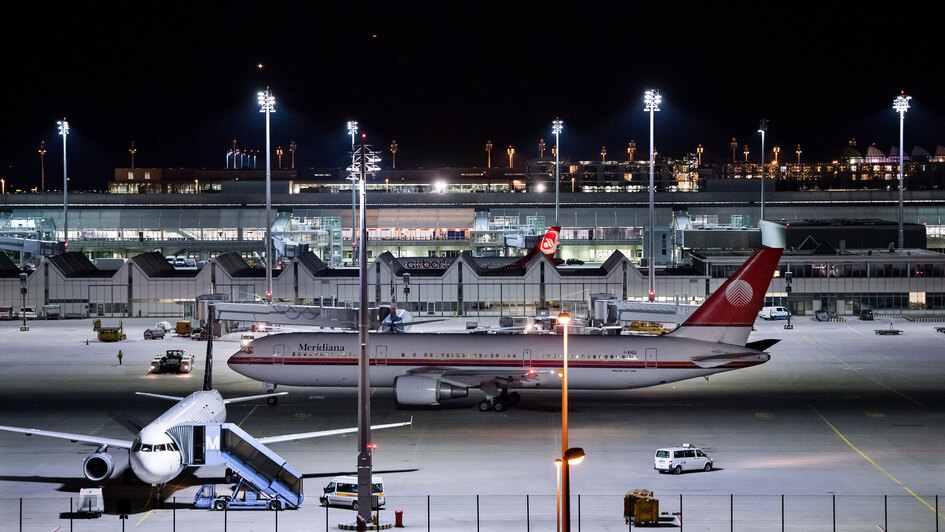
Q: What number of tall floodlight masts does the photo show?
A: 8